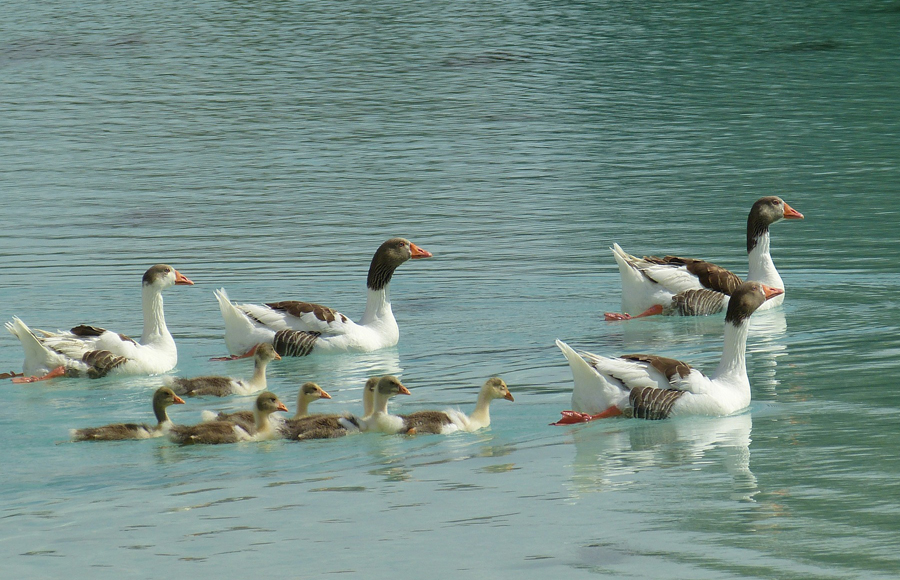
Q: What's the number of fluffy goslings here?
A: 7